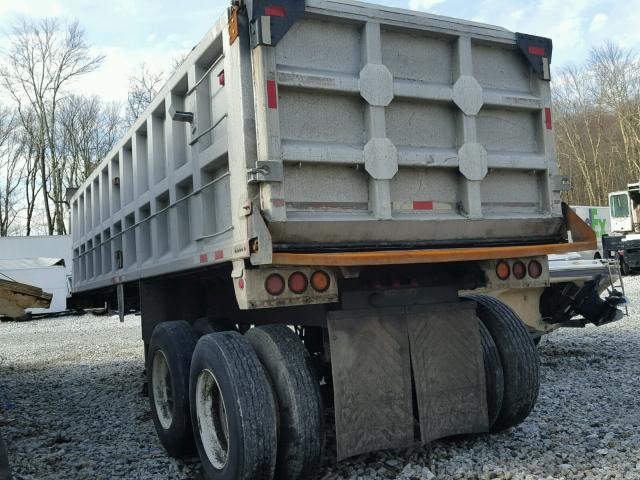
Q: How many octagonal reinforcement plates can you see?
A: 4